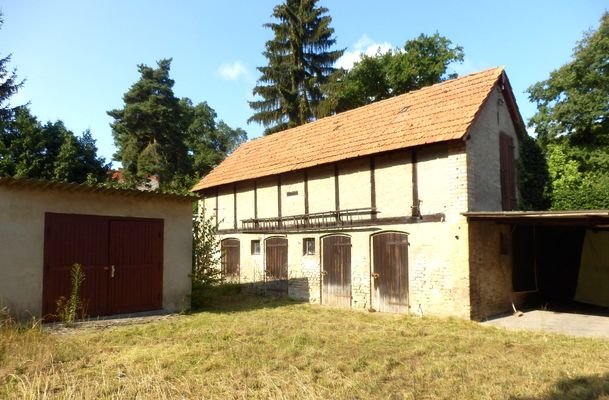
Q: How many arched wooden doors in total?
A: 4